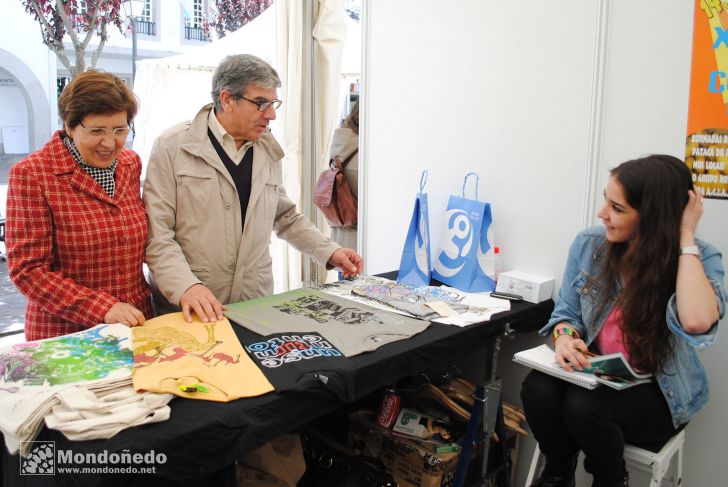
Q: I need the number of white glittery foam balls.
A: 0